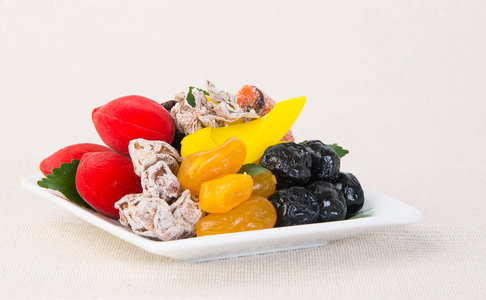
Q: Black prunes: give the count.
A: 5